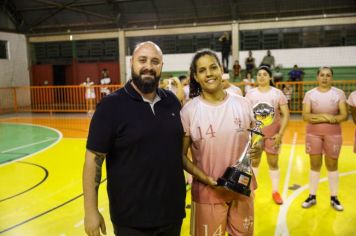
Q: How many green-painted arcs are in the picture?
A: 1